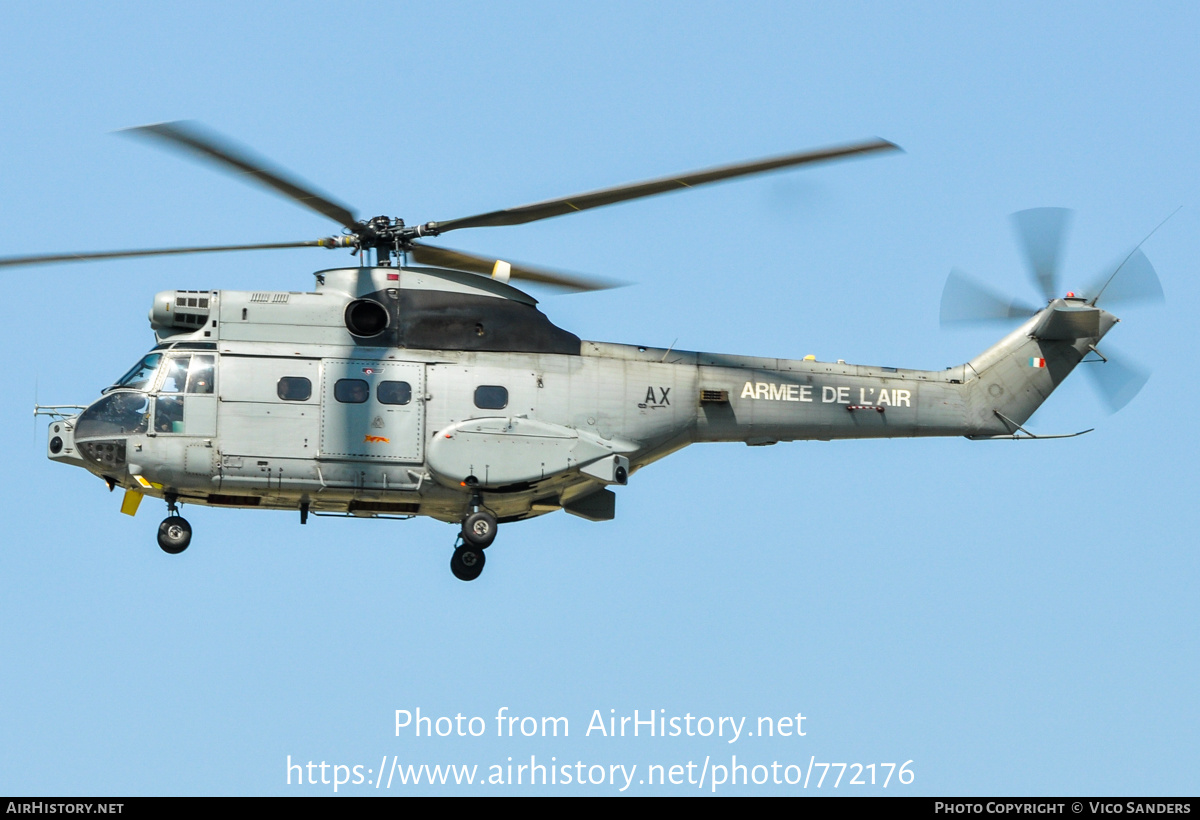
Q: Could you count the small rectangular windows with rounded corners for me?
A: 4